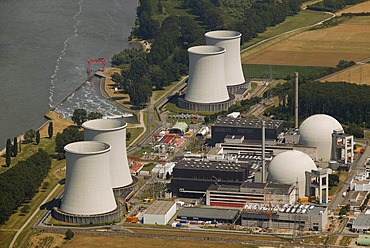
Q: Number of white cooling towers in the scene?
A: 4